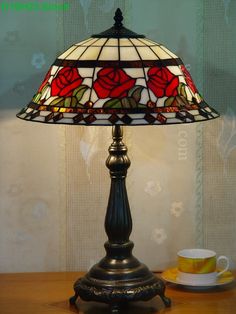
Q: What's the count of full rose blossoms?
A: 3